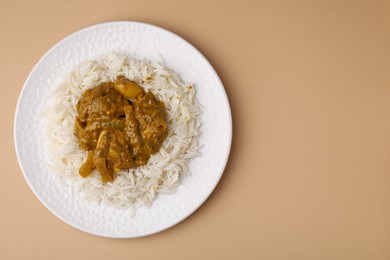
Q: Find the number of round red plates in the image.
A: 0